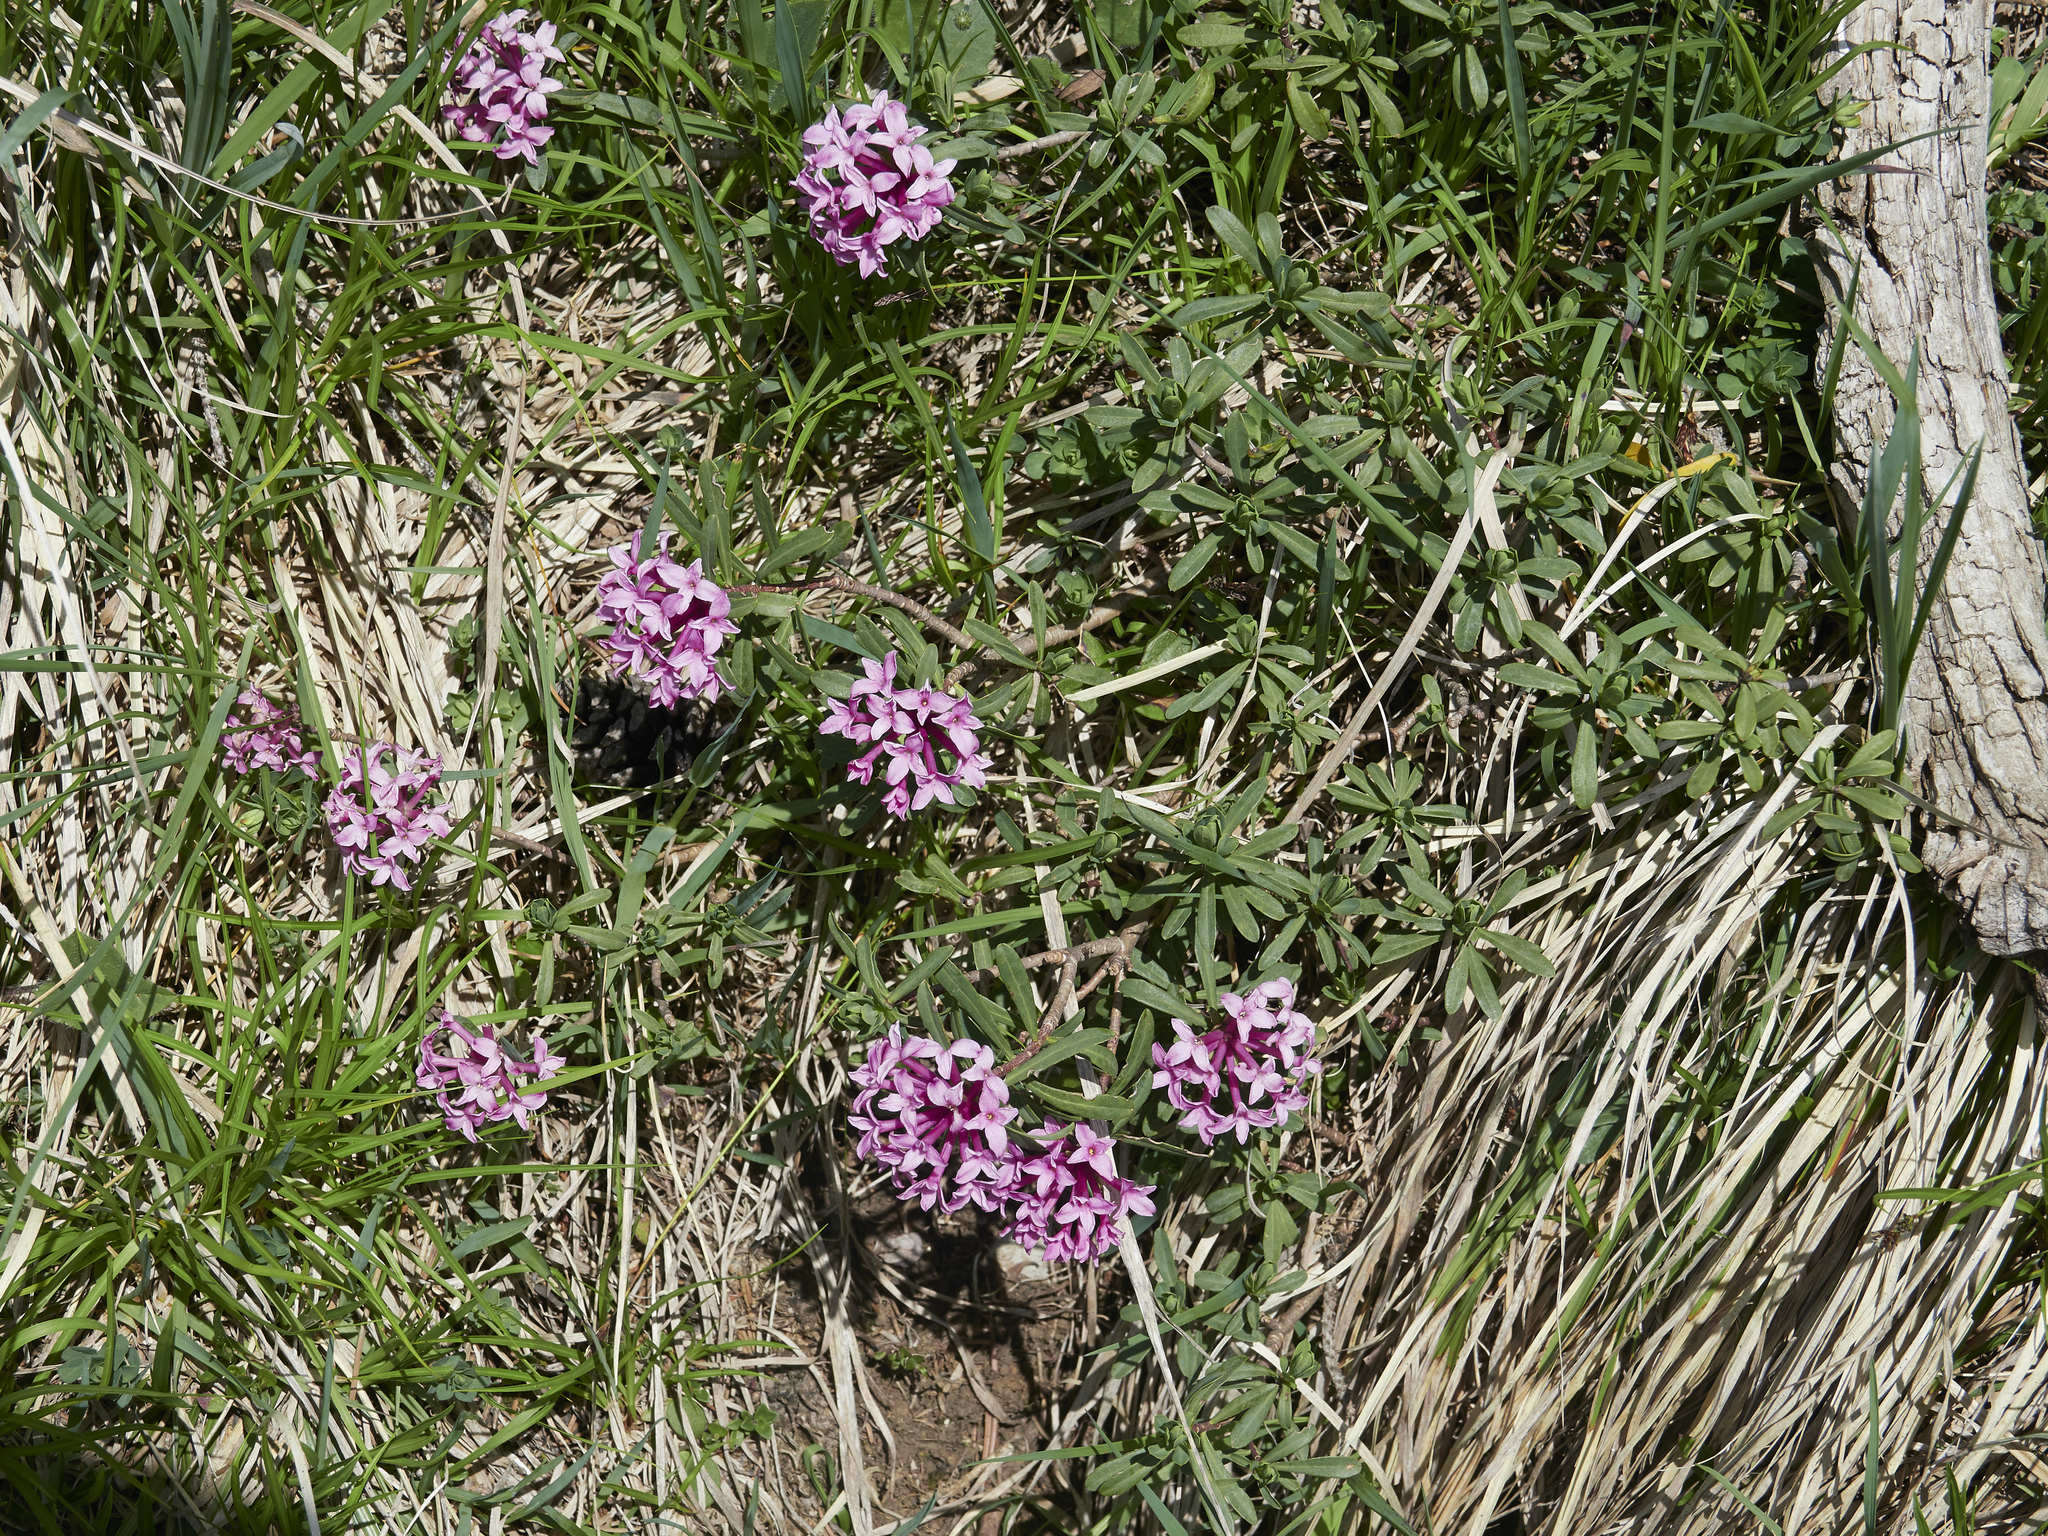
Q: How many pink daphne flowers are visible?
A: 10